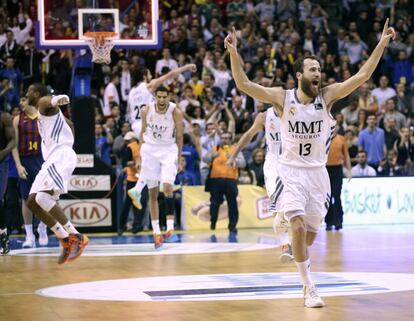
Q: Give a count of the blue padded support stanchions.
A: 1